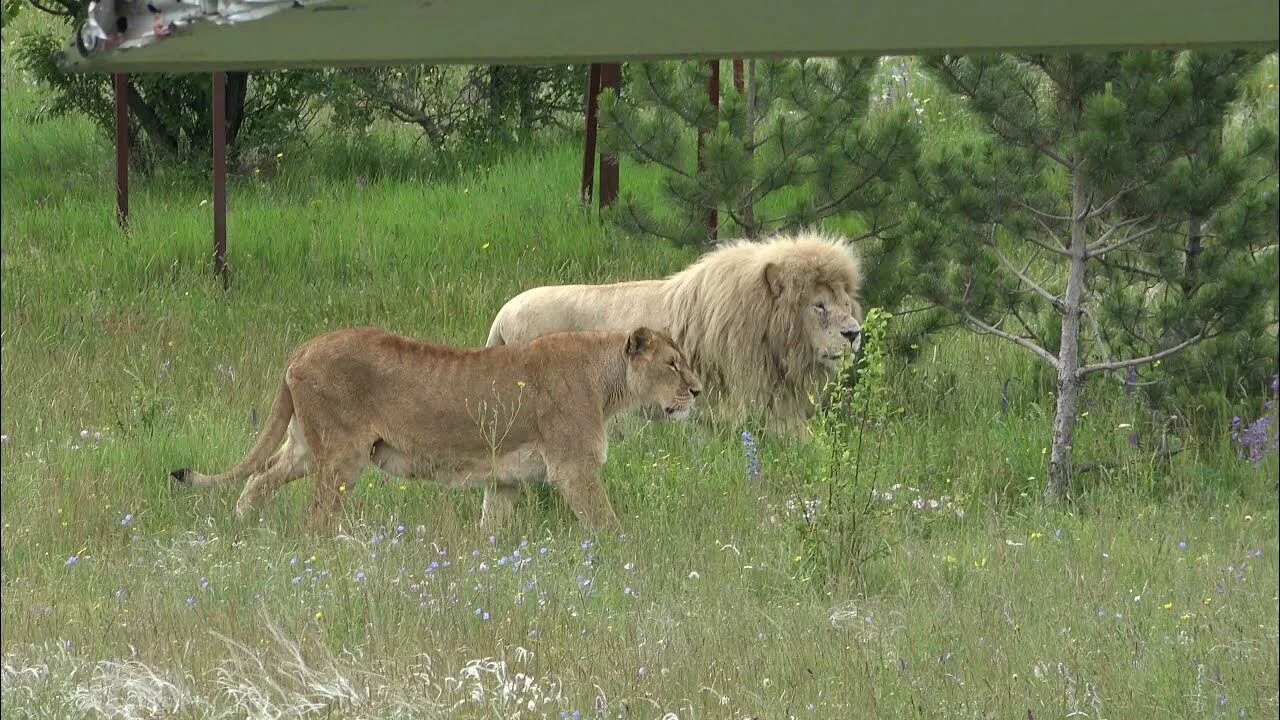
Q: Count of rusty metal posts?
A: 6